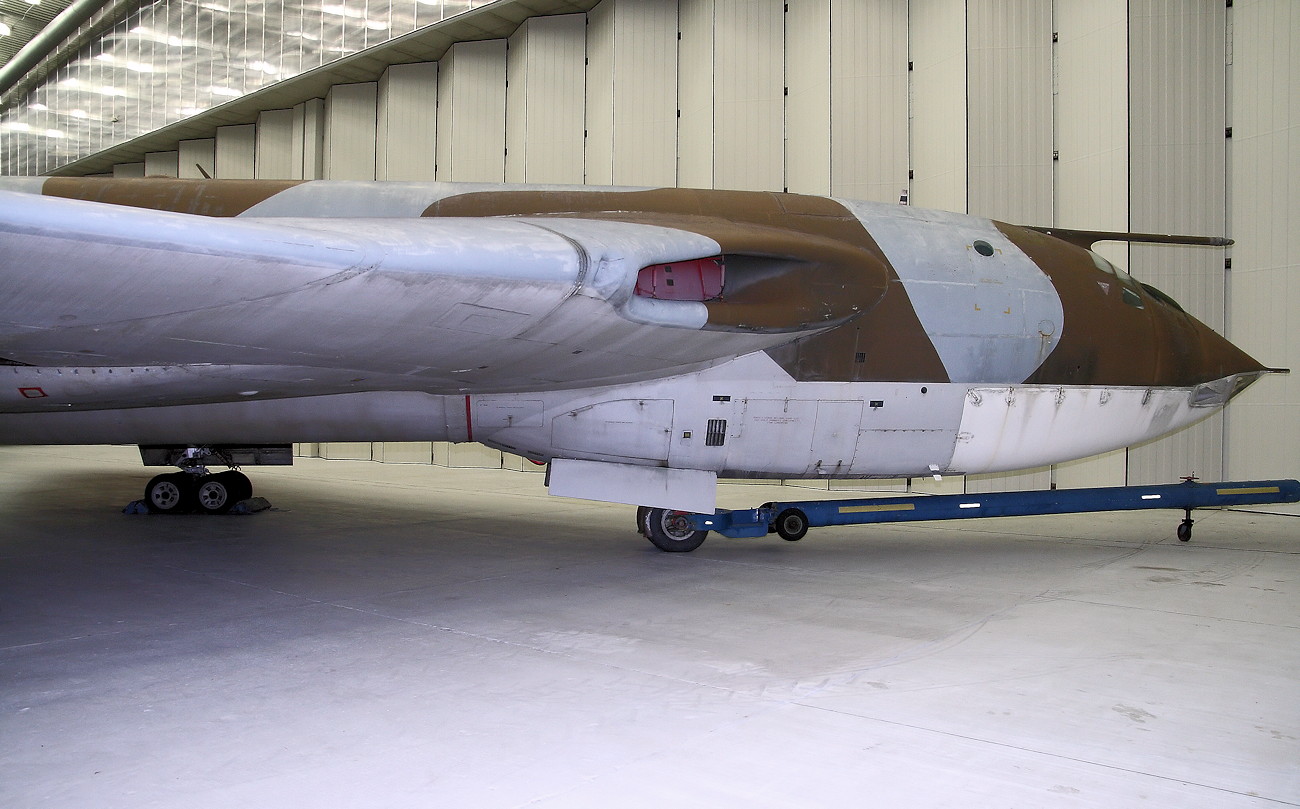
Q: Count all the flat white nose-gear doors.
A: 1